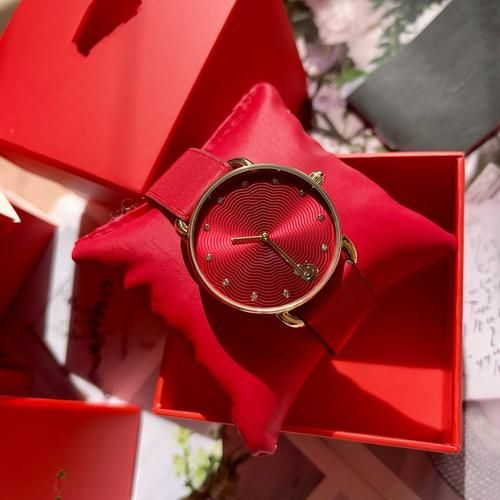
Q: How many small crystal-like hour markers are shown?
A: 11